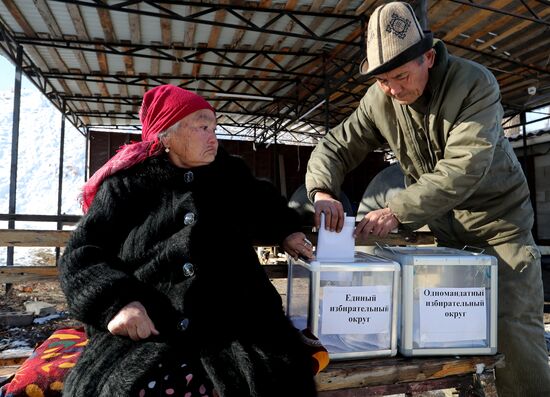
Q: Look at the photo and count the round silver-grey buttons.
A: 4